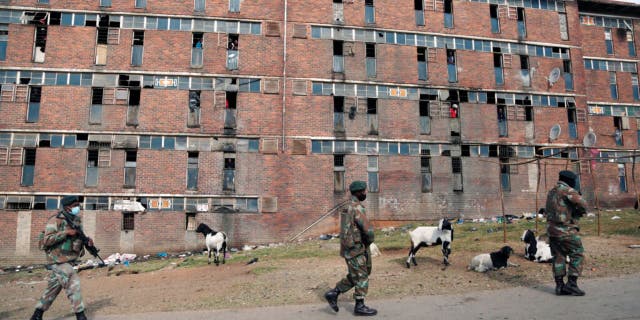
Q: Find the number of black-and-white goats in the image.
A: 4